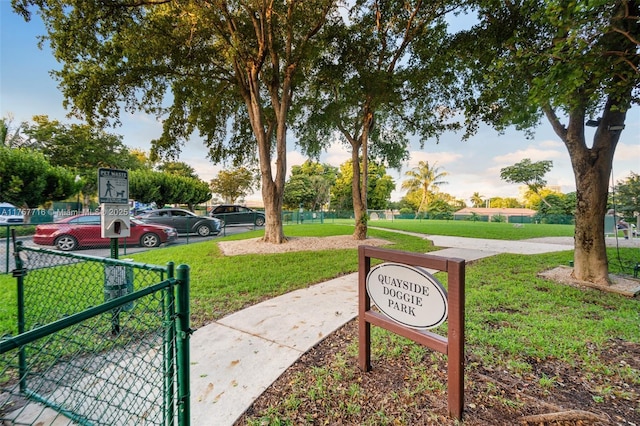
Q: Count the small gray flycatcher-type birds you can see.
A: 0